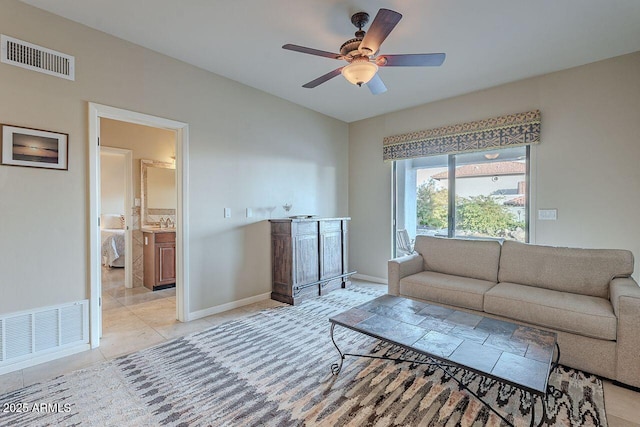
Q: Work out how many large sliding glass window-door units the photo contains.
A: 1